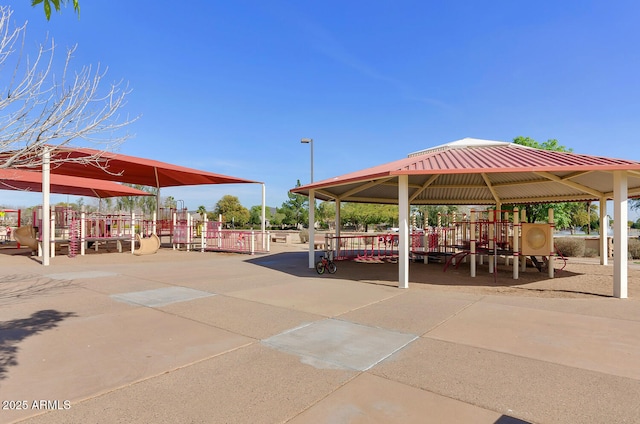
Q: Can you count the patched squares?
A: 3